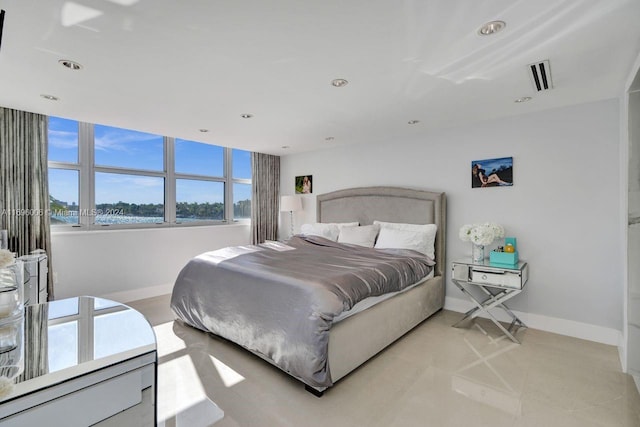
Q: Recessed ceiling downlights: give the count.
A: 10